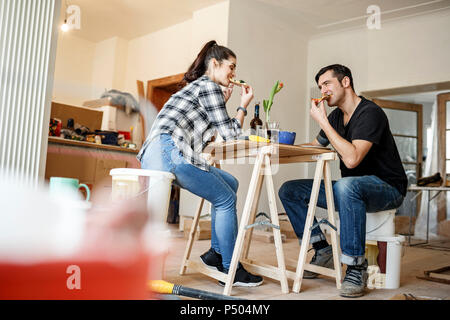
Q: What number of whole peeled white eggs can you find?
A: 0